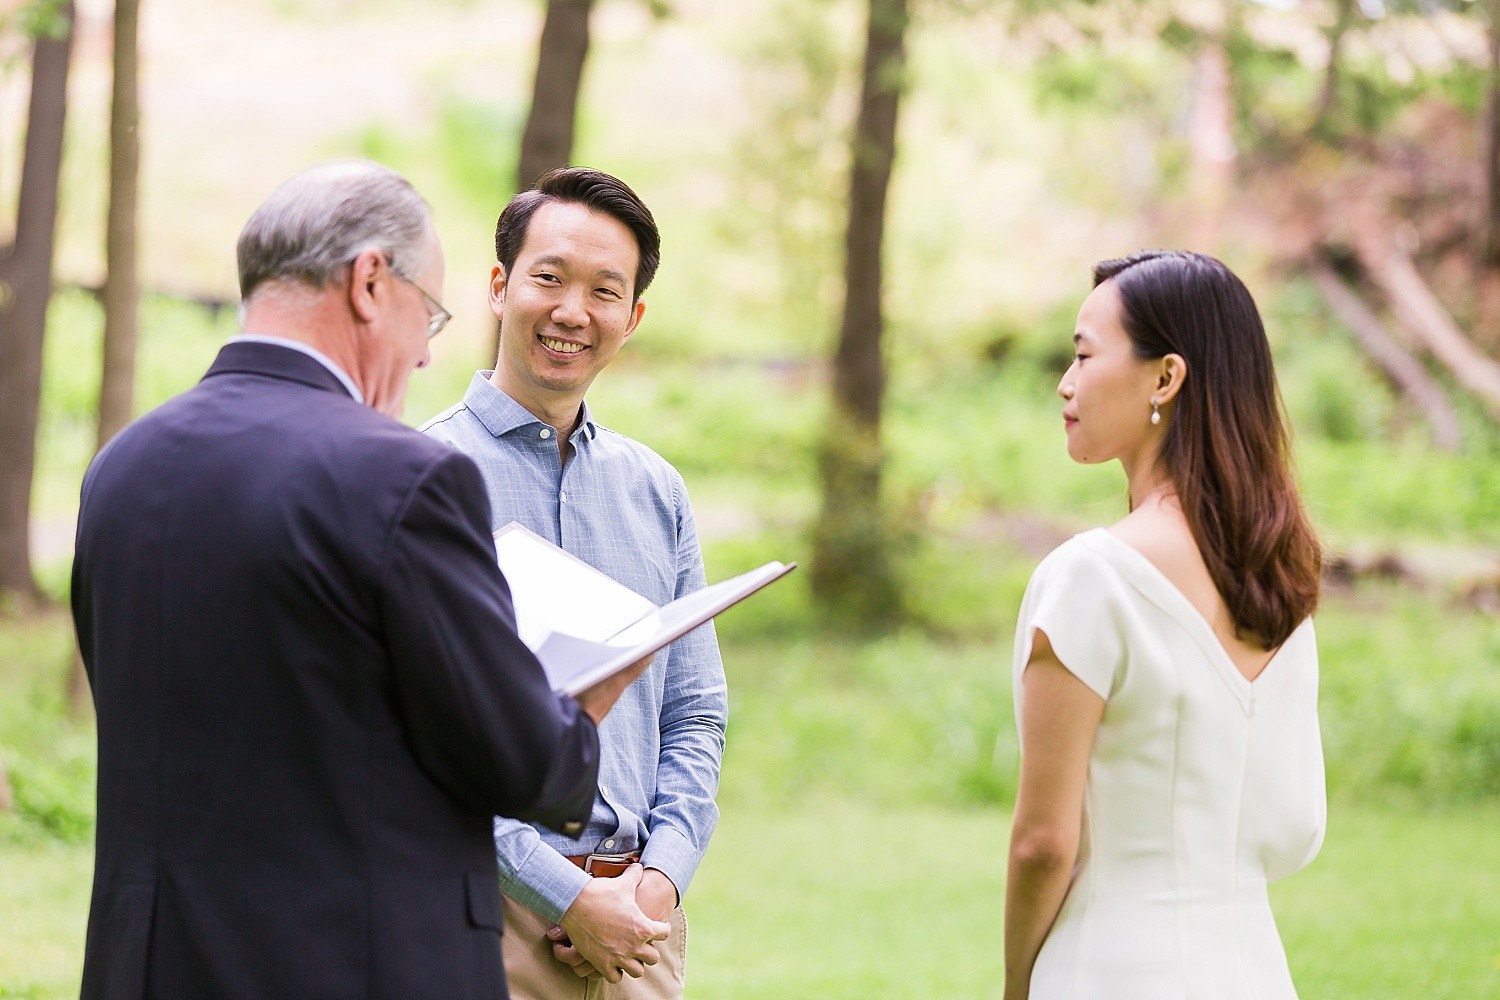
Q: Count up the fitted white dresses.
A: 1